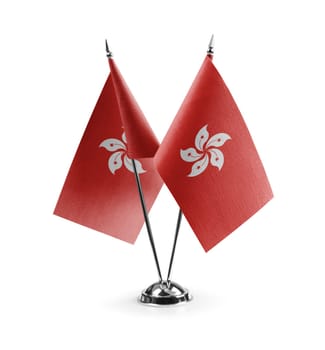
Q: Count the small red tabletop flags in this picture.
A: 2